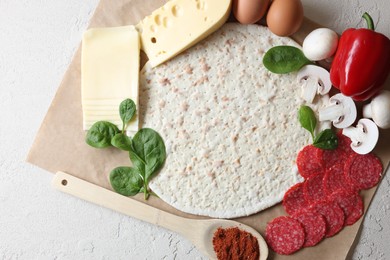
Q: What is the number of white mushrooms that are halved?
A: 3